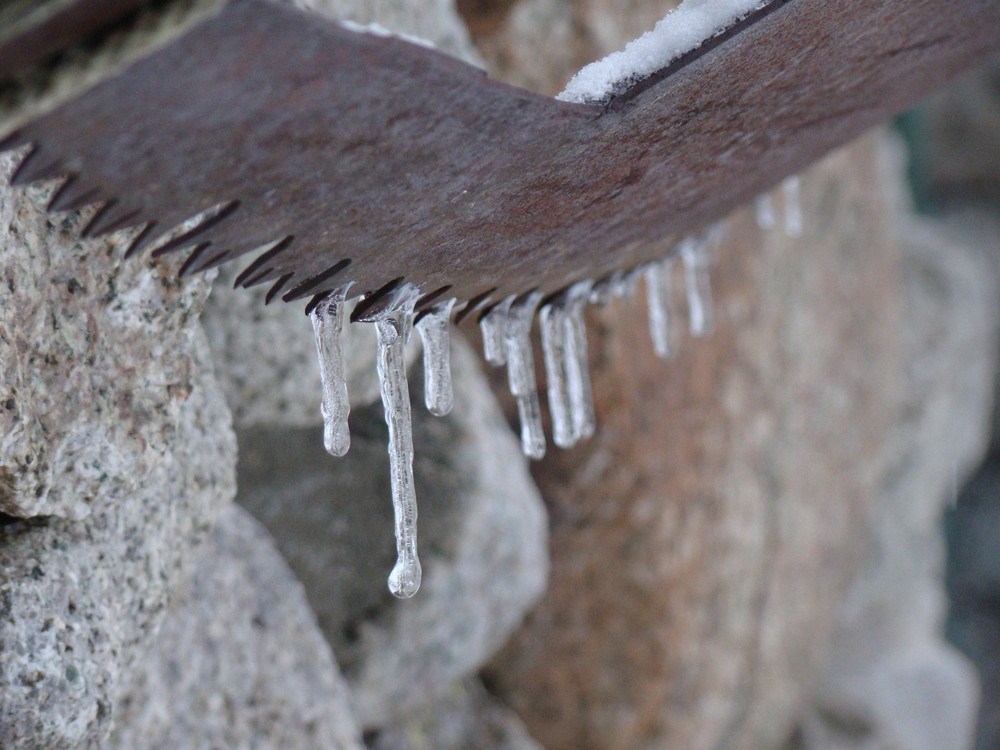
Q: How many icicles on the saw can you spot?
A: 11